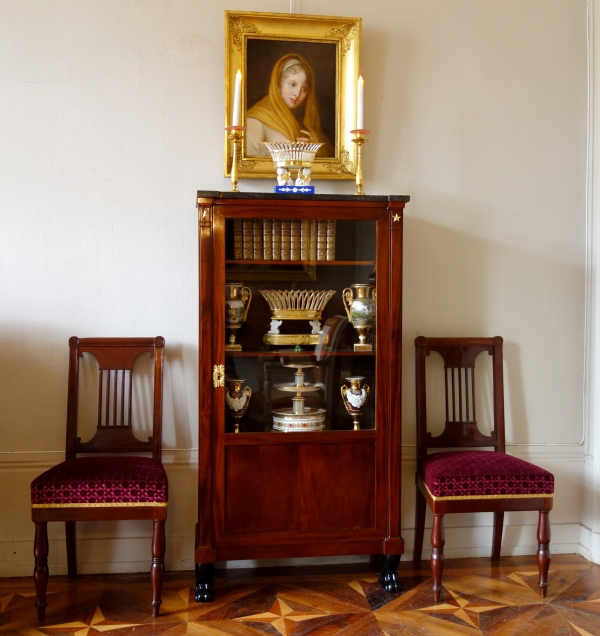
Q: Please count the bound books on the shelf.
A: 11